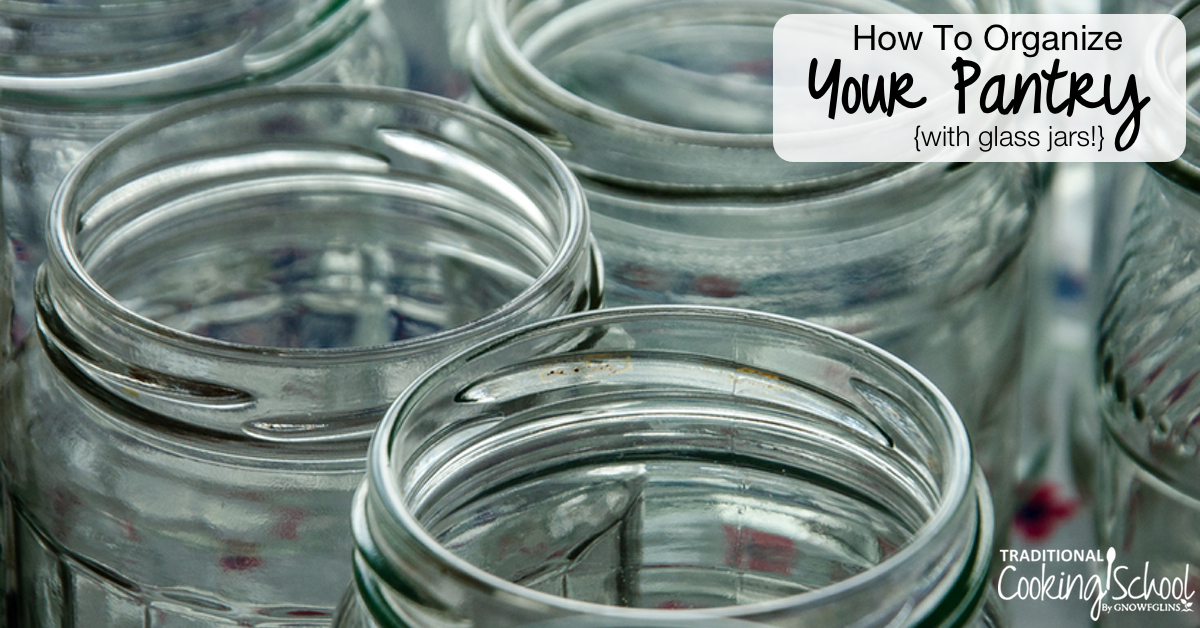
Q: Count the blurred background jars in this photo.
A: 3